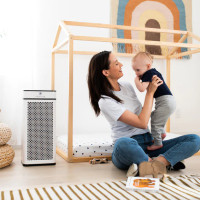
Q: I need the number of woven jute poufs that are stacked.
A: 2